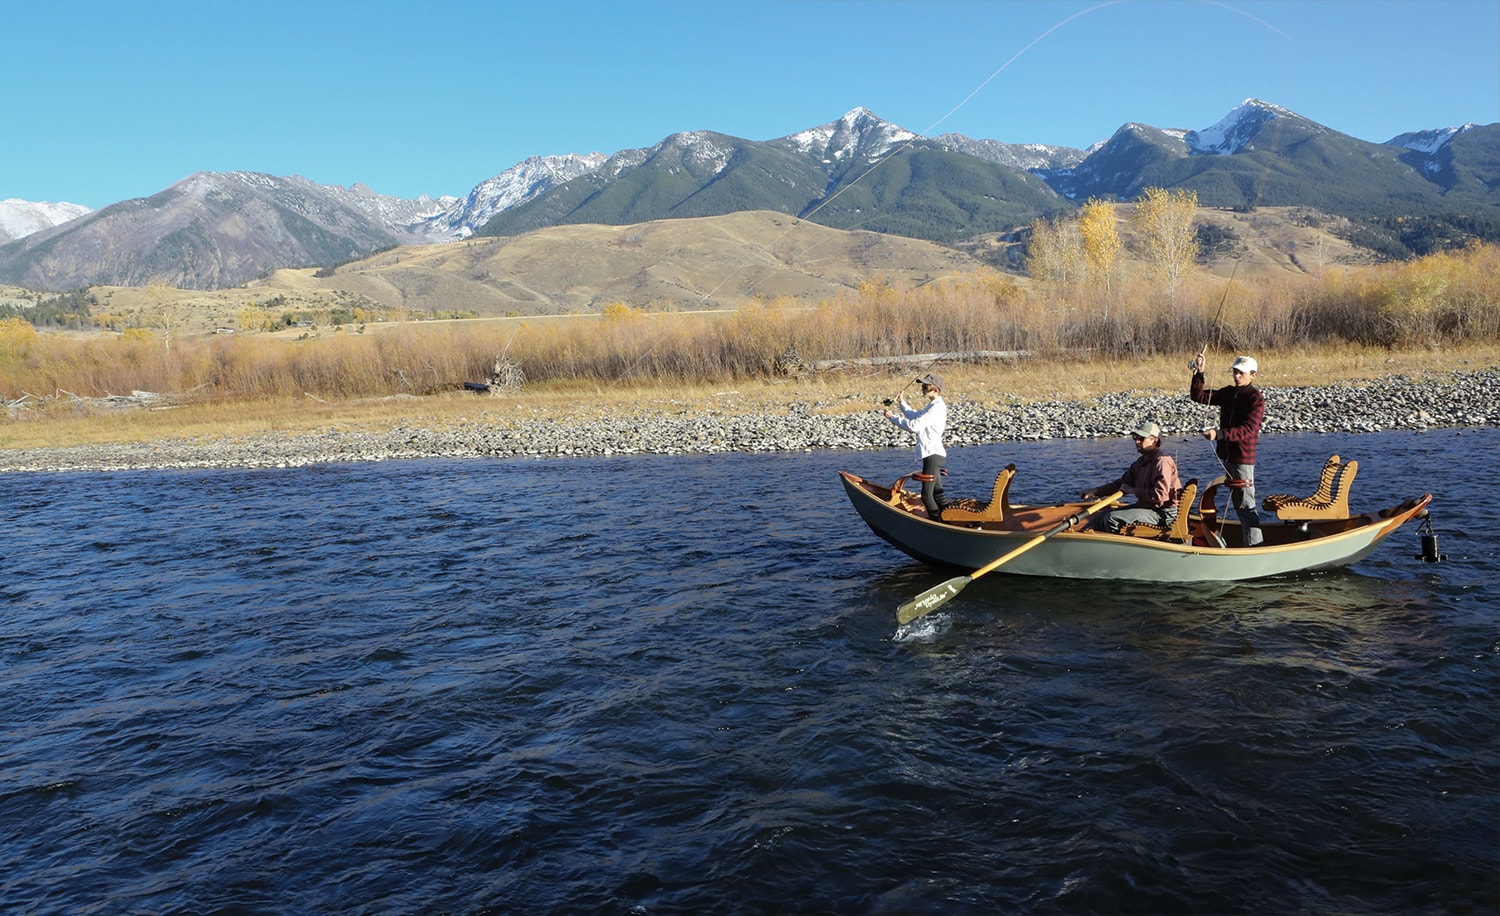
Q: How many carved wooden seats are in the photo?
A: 3